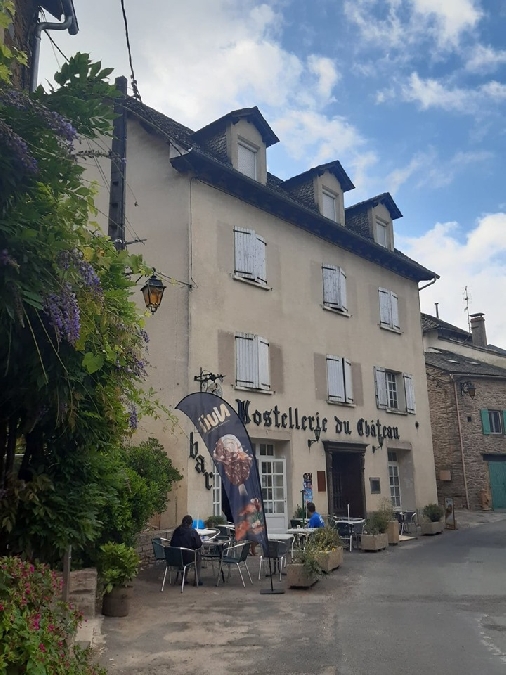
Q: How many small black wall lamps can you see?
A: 2